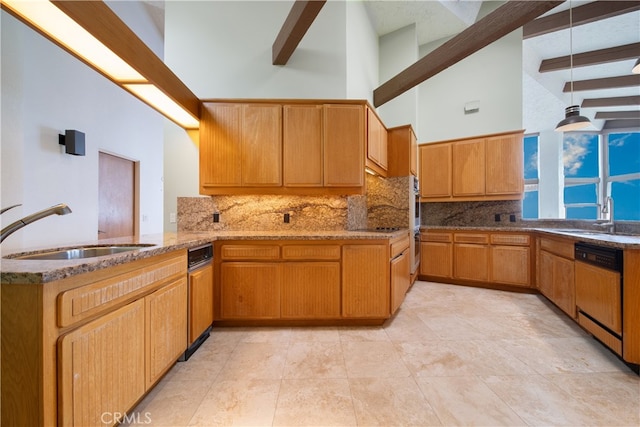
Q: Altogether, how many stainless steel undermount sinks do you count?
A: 2